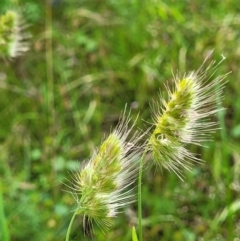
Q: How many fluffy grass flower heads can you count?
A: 3